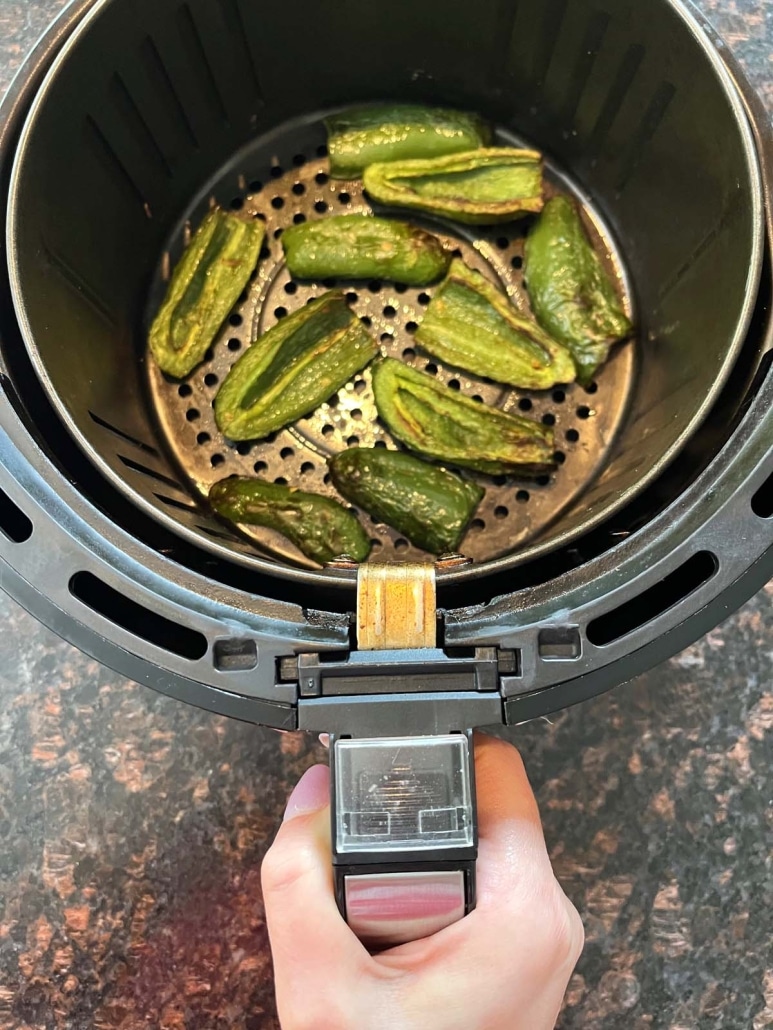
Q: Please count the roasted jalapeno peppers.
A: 10